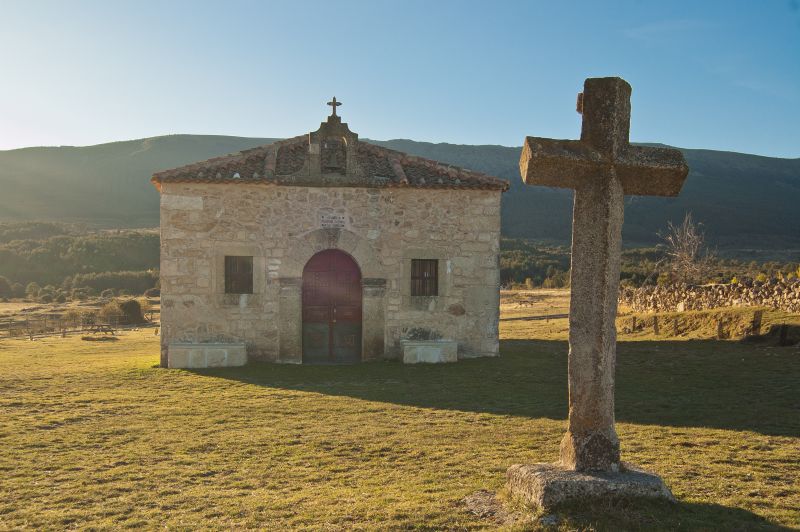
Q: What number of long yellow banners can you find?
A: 0